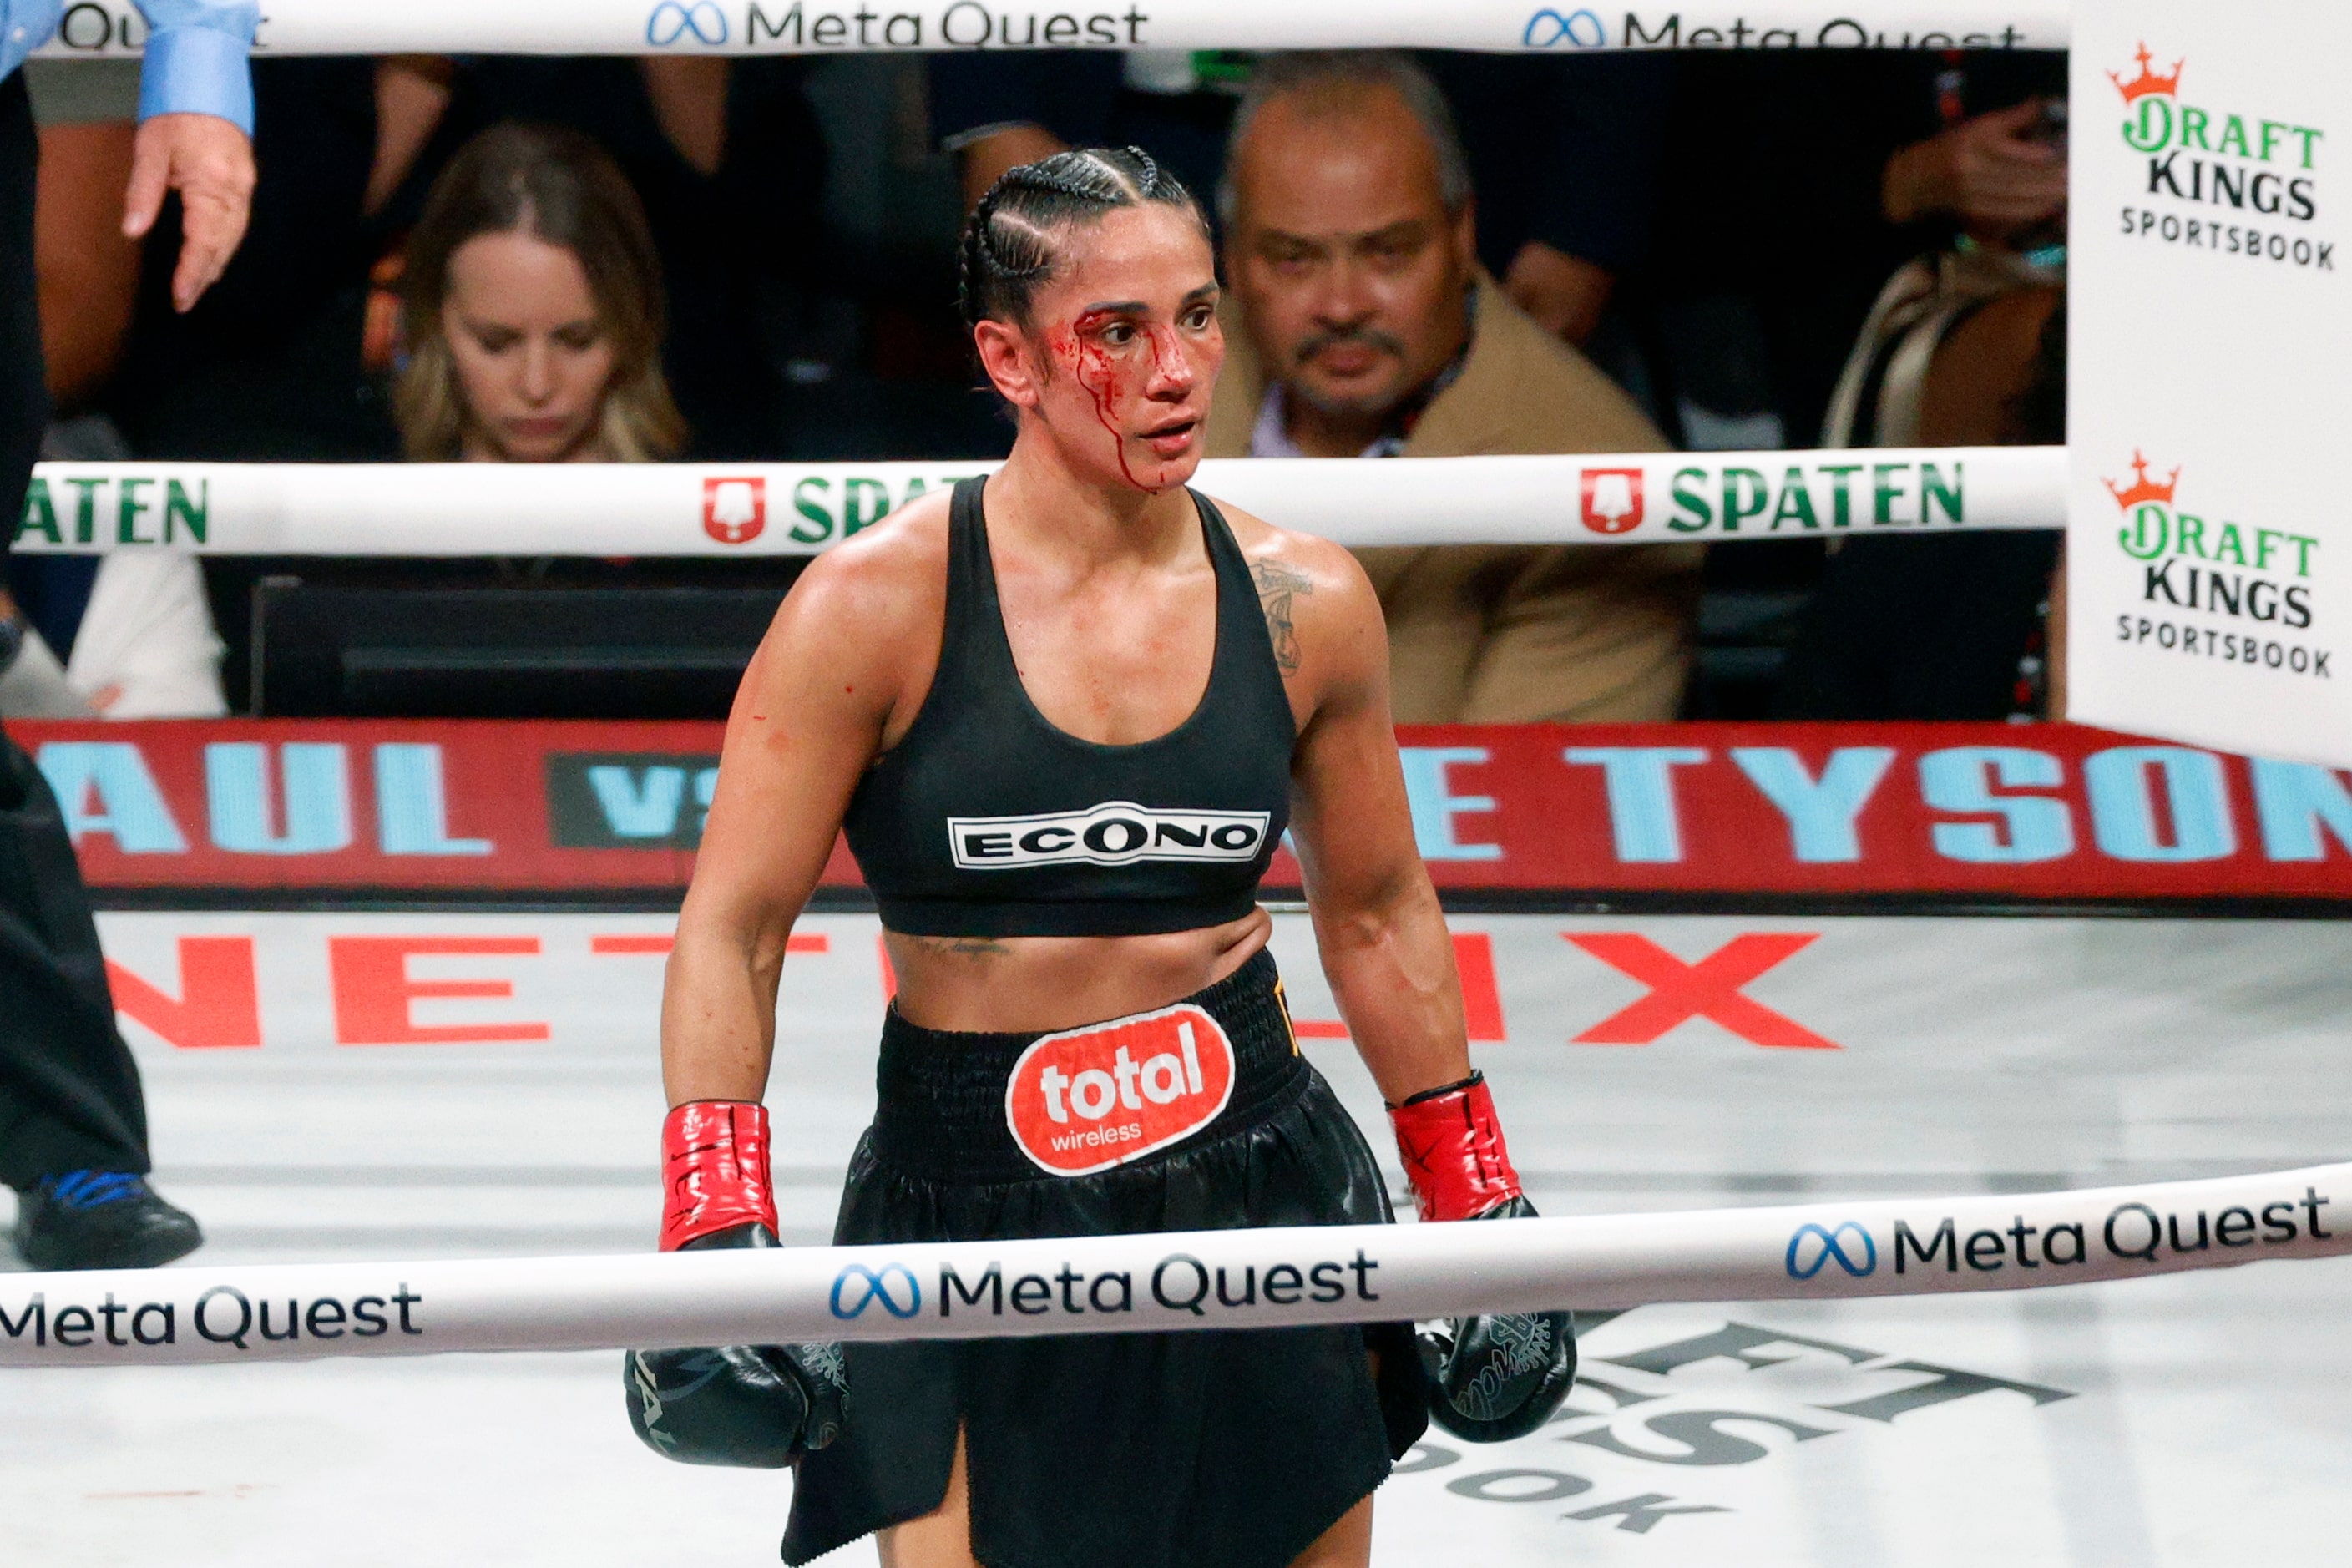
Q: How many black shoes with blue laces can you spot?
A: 1